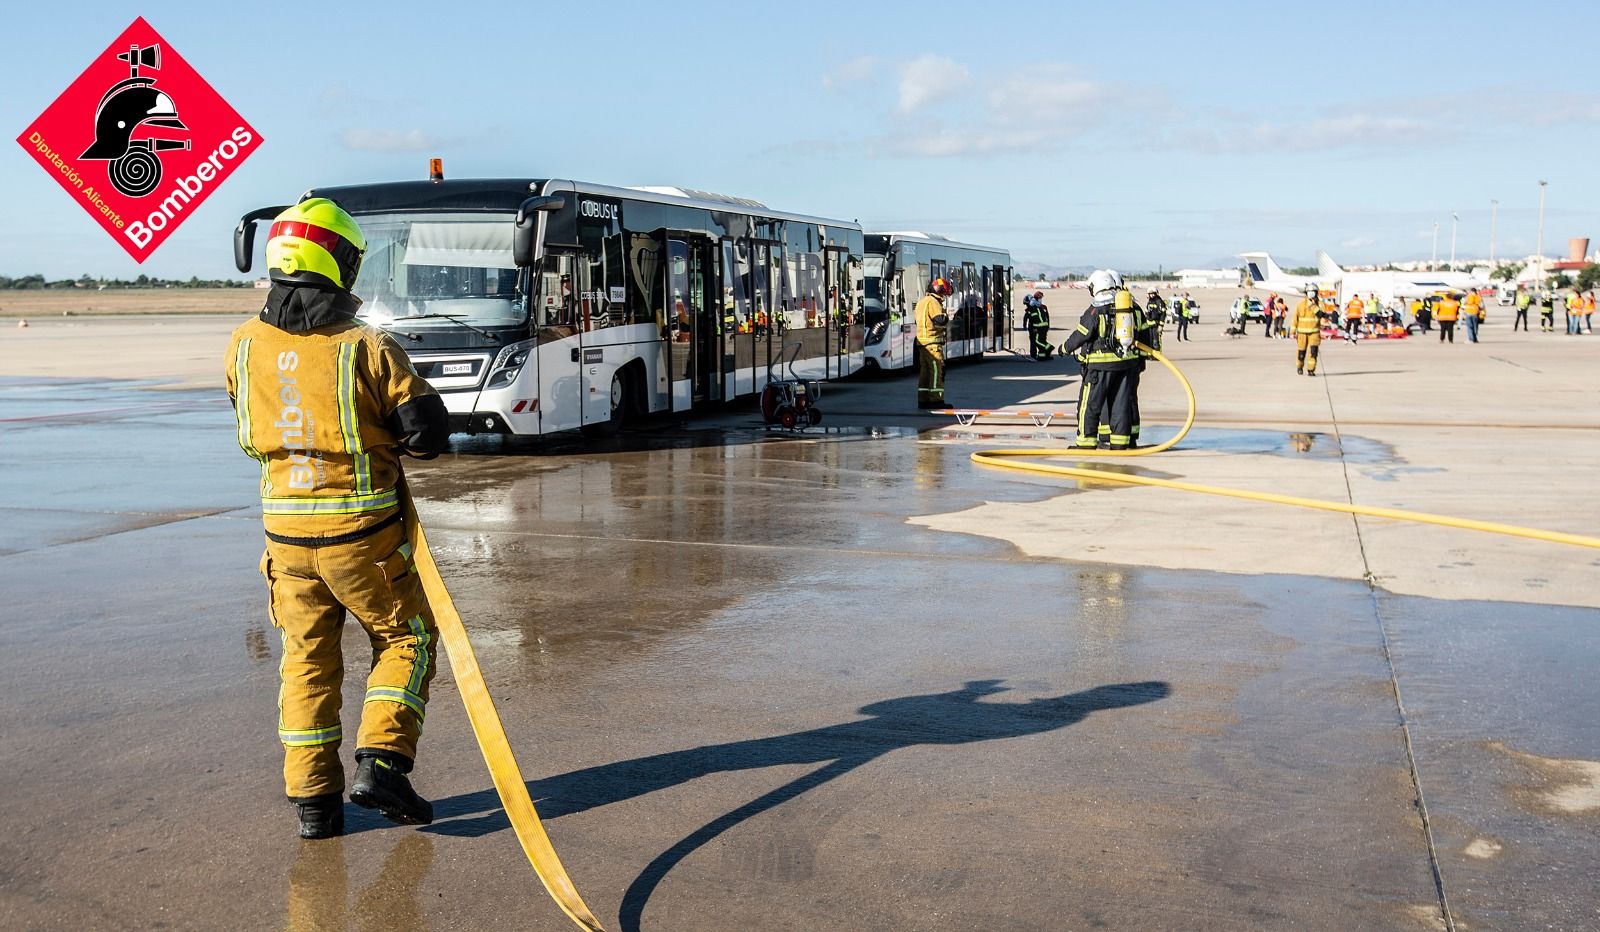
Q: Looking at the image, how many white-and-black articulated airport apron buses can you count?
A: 2